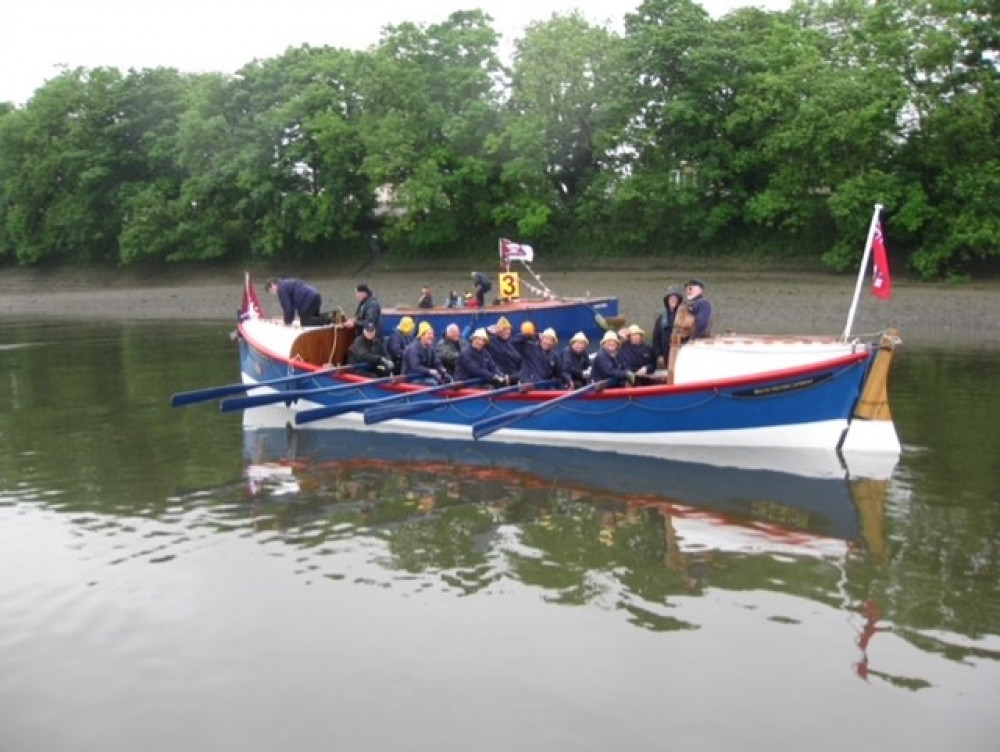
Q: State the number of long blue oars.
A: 5